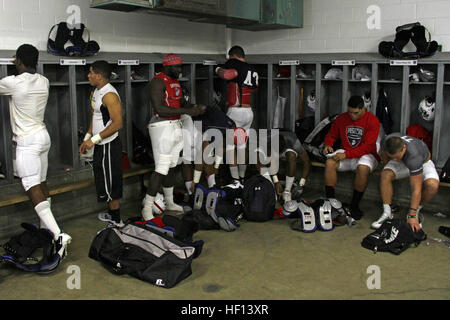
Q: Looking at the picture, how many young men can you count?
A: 8